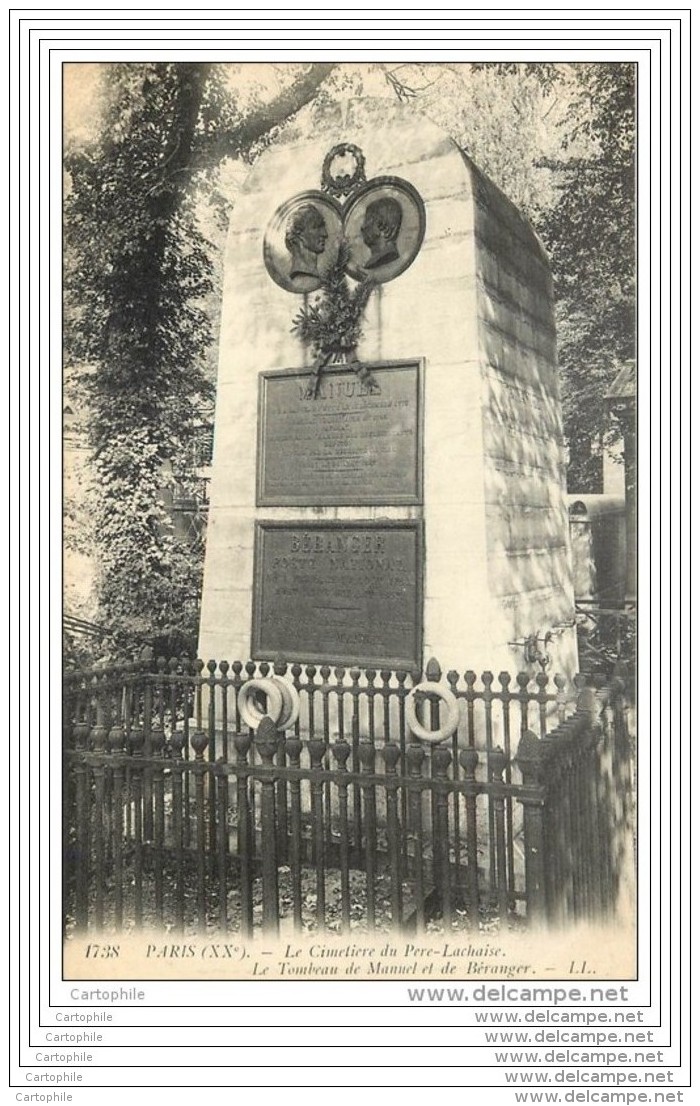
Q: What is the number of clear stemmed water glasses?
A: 0